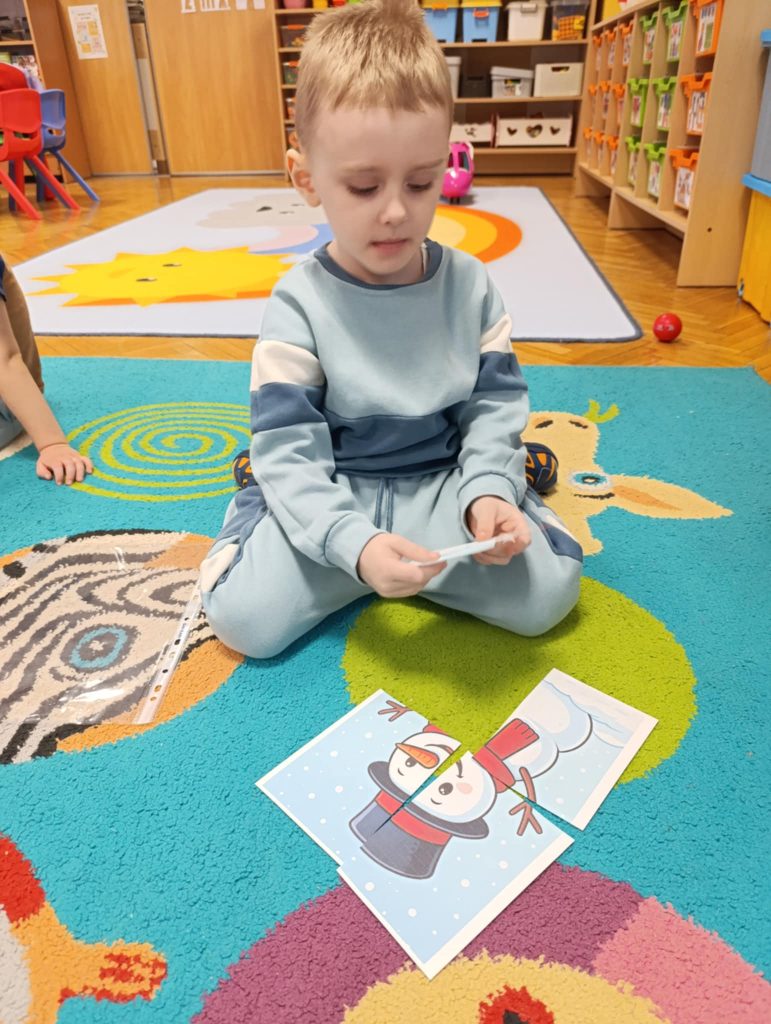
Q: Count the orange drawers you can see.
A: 12